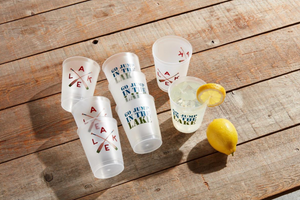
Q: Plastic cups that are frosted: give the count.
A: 8